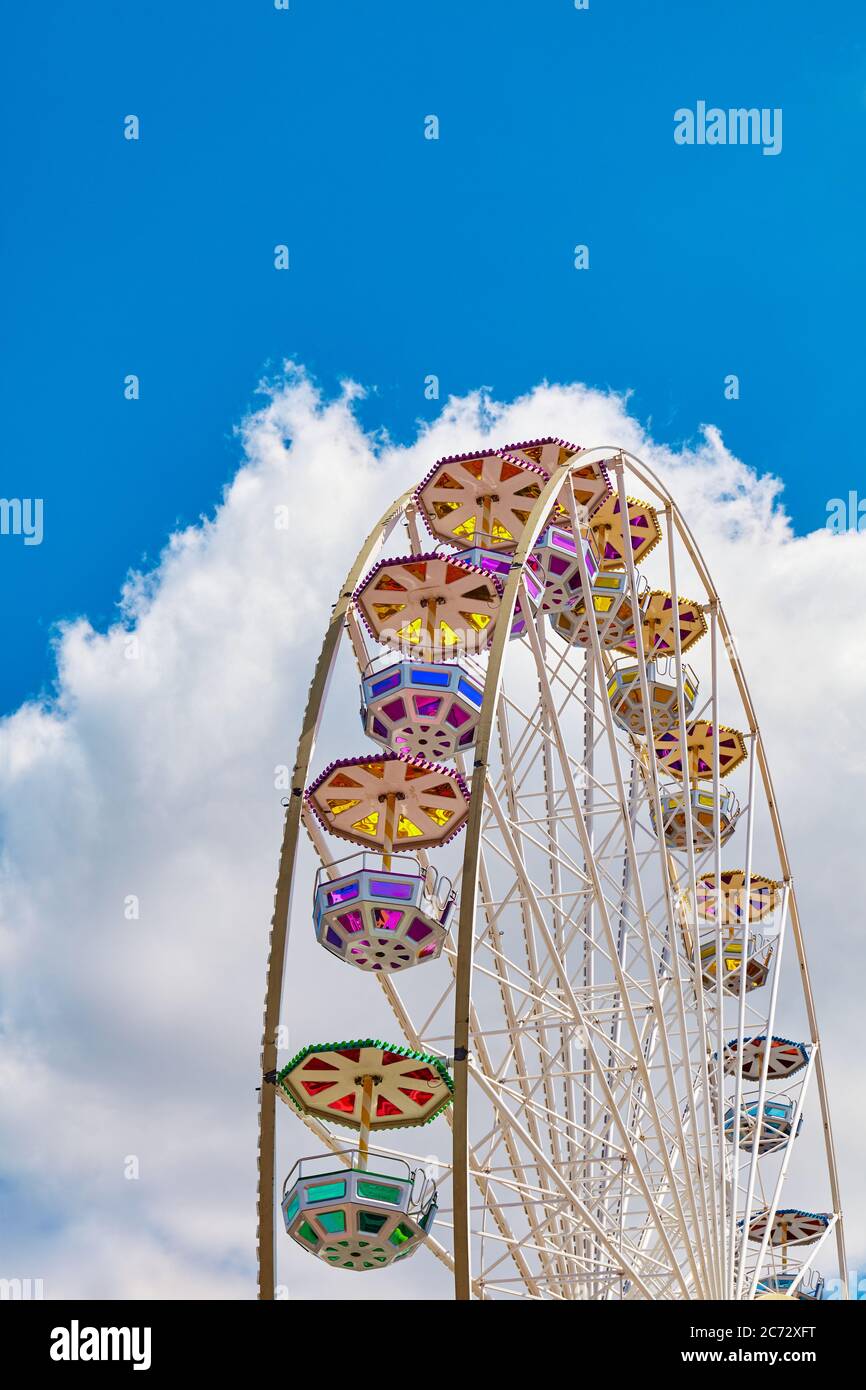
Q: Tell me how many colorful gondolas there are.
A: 11